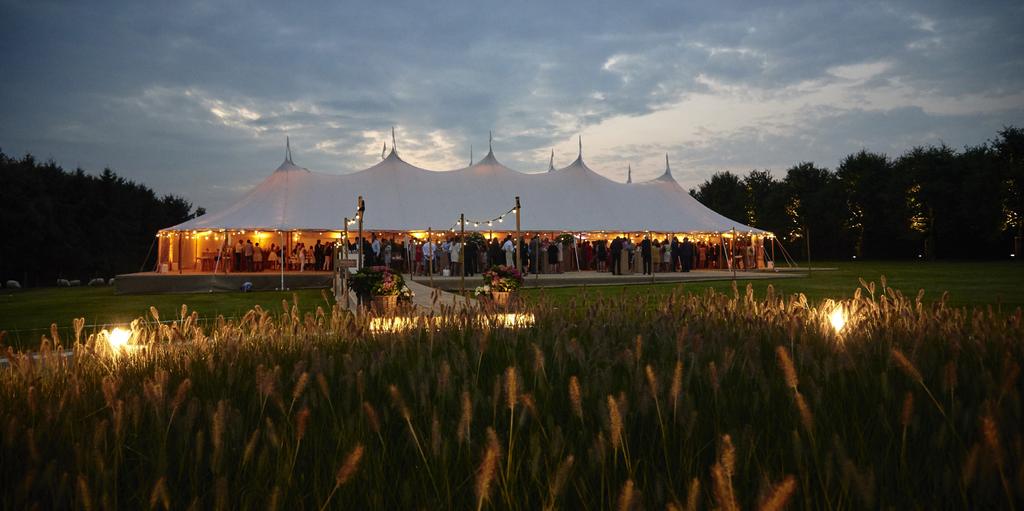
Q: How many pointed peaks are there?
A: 9